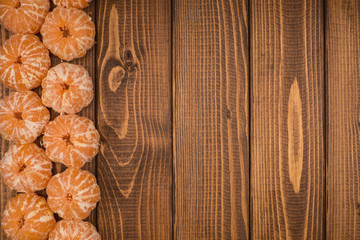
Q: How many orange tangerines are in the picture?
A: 11